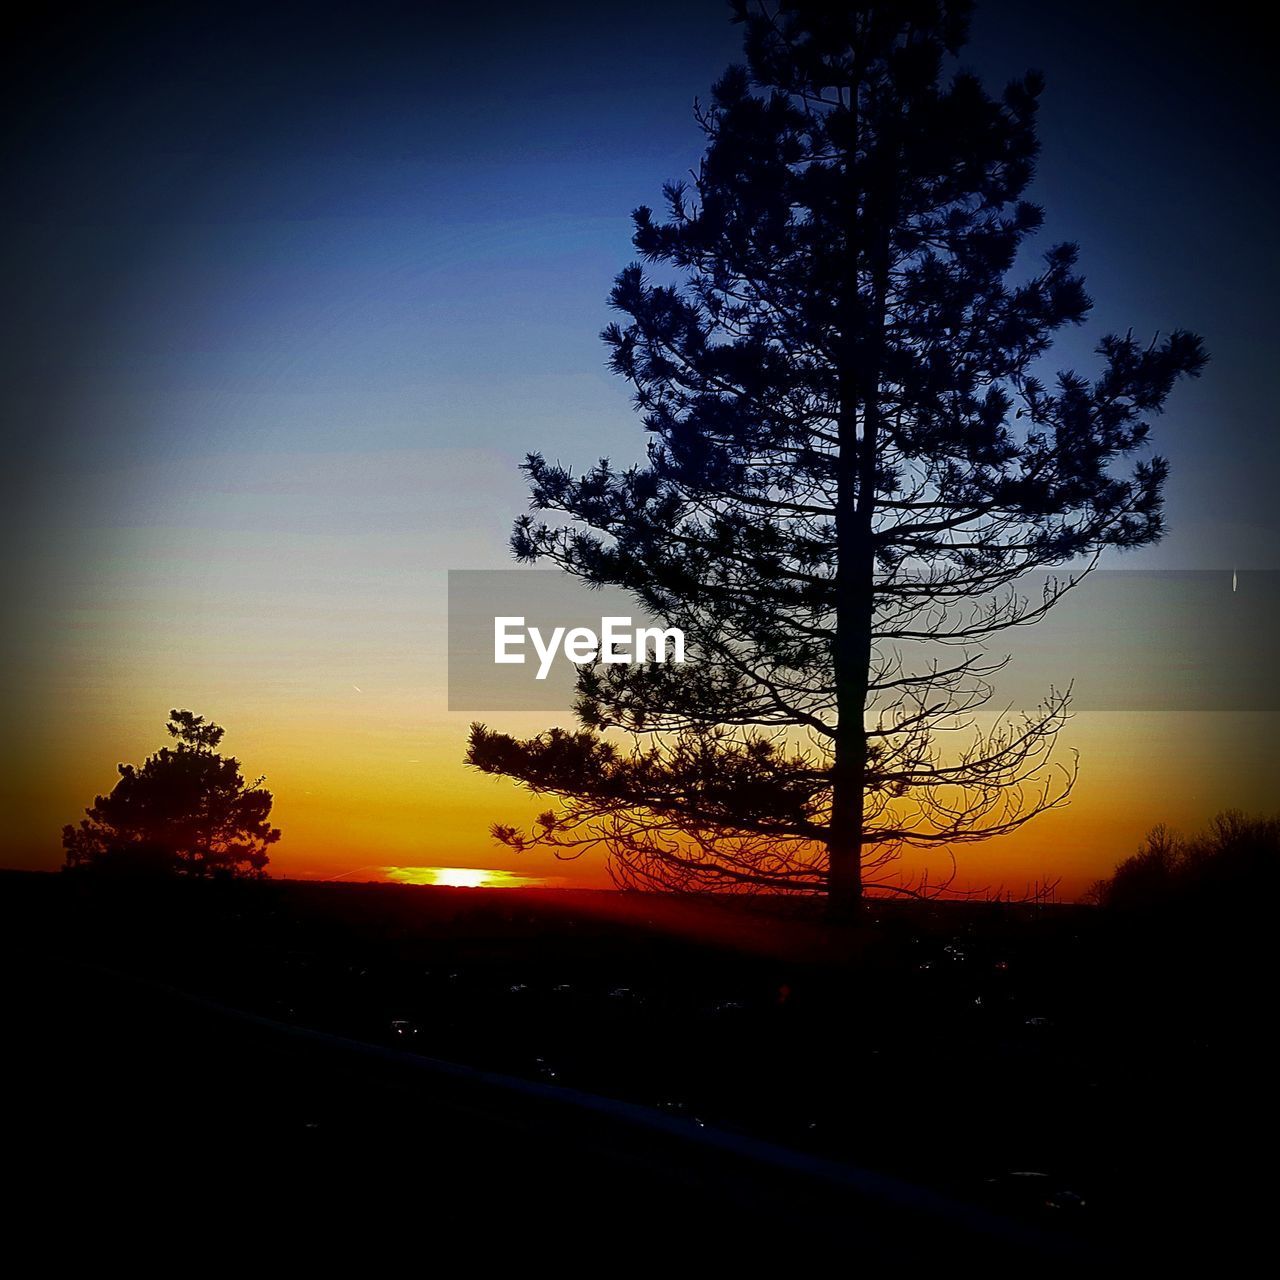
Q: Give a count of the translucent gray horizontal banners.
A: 1